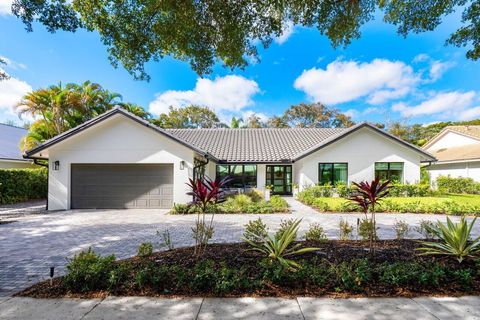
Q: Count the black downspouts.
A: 3